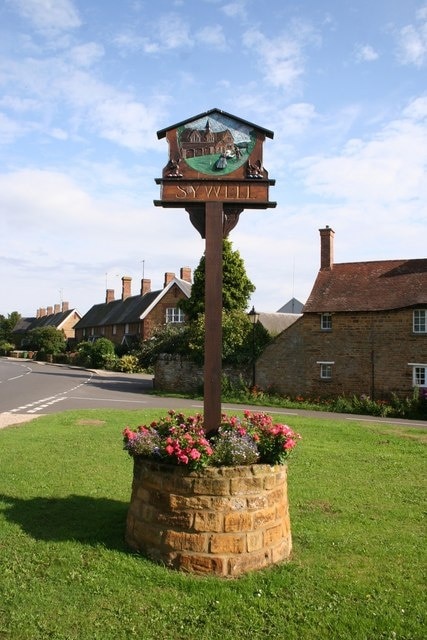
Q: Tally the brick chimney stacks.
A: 11